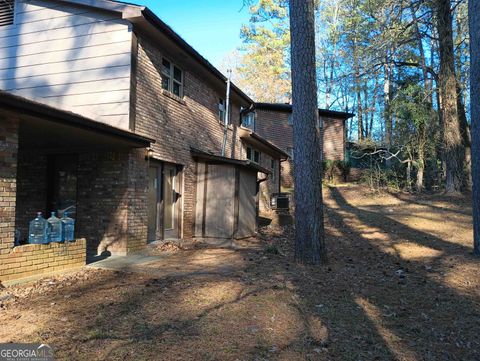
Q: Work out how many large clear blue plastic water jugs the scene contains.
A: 3